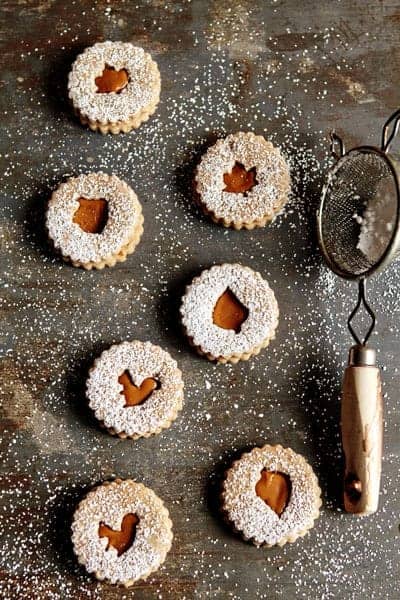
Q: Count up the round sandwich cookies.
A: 7